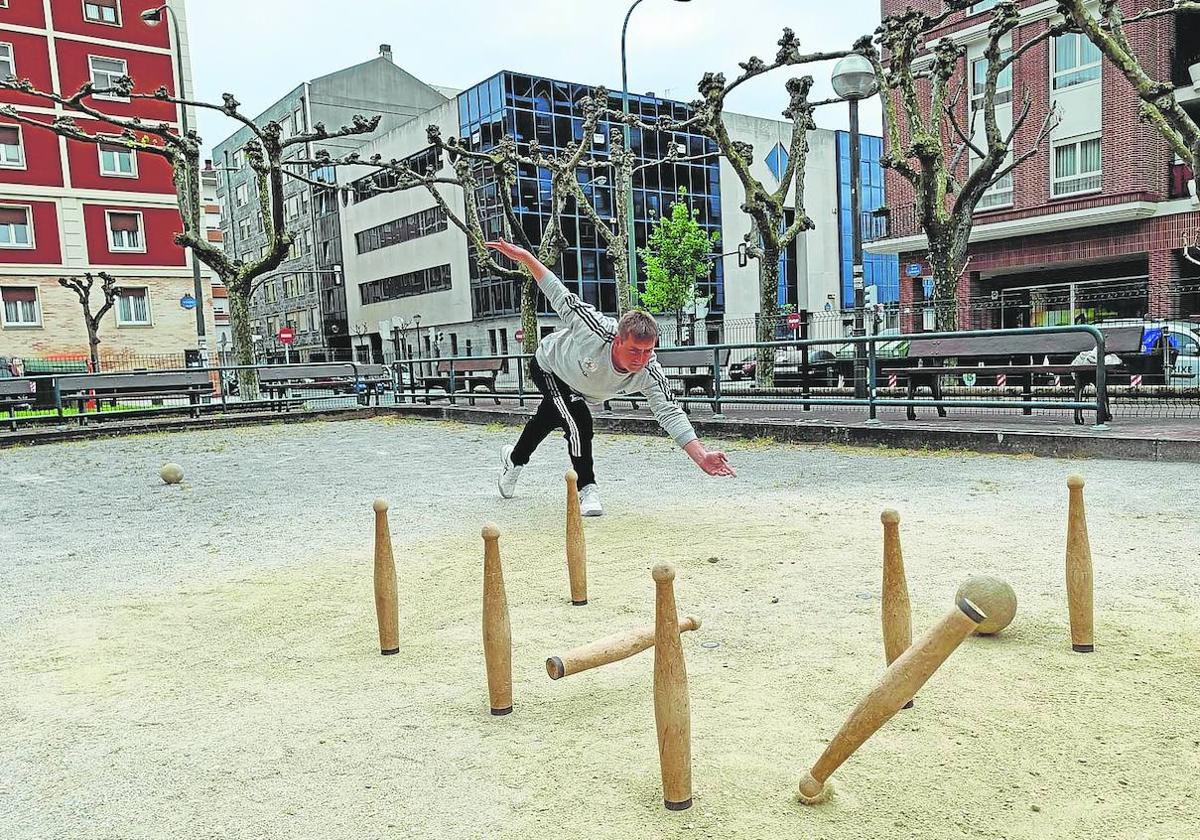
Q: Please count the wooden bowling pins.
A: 8